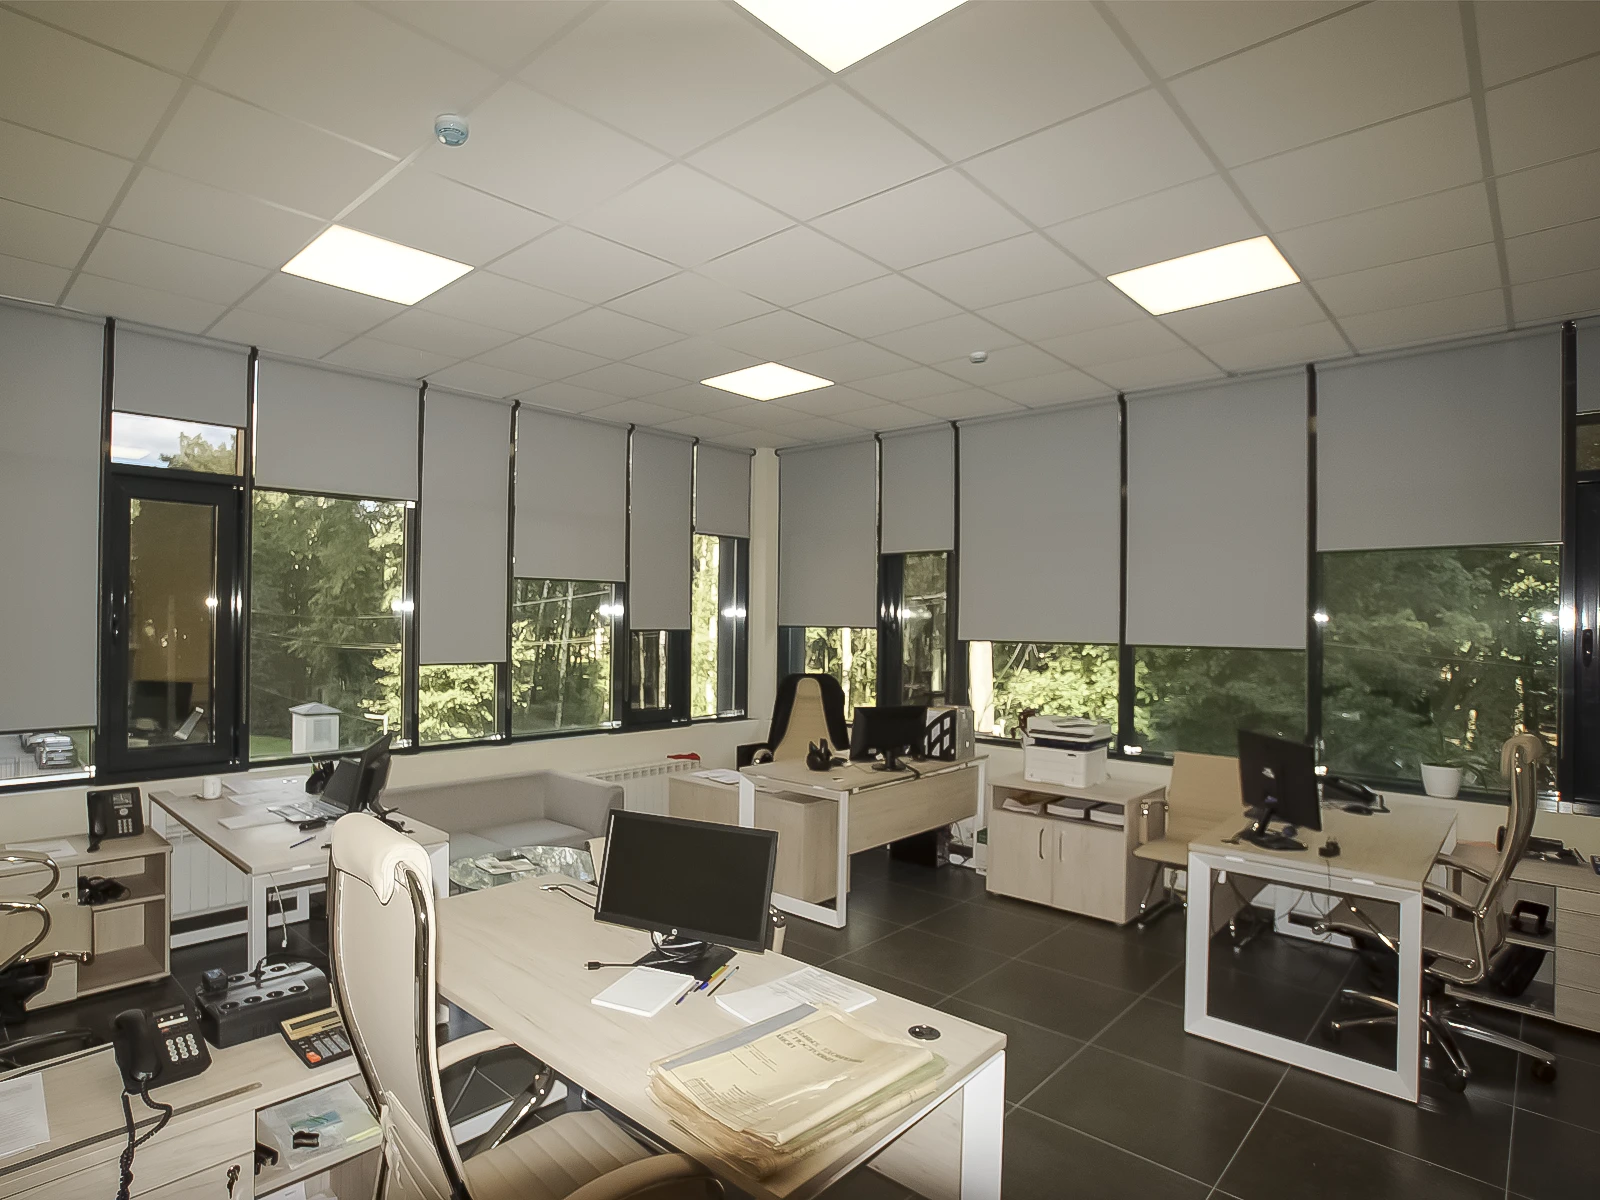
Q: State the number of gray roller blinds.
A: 13